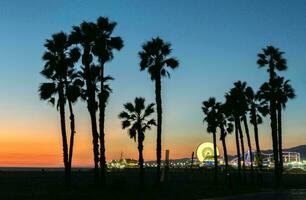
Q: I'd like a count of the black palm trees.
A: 14